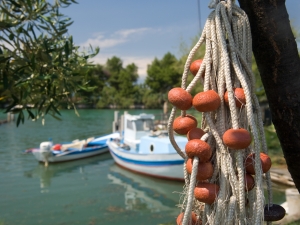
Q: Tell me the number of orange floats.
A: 13